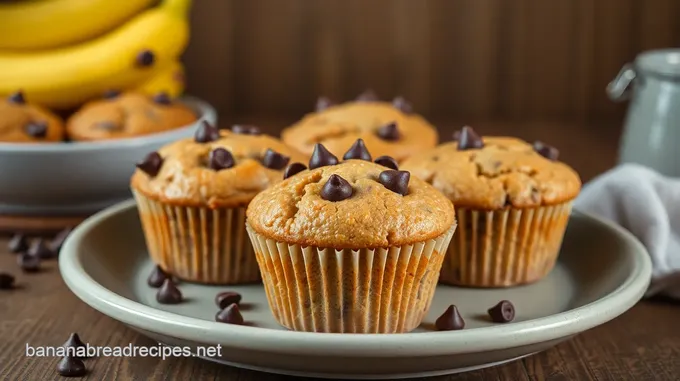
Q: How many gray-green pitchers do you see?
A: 1